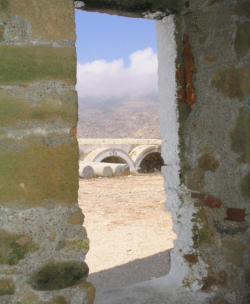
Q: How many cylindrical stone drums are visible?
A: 3